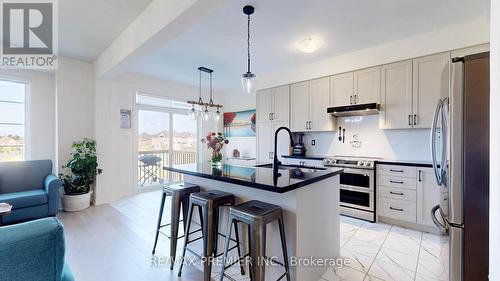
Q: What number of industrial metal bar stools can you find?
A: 3